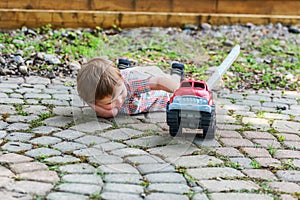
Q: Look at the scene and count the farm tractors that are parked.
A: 0